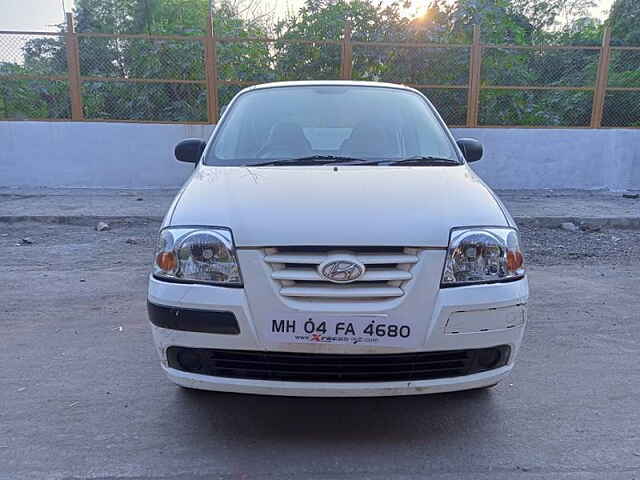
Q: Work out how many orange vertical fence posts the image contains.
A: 5